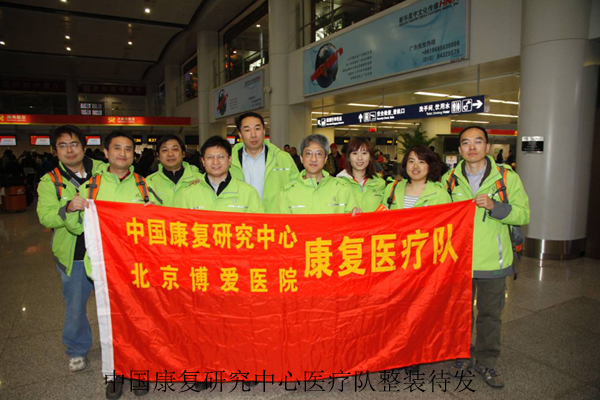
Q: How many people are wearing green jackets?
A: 9